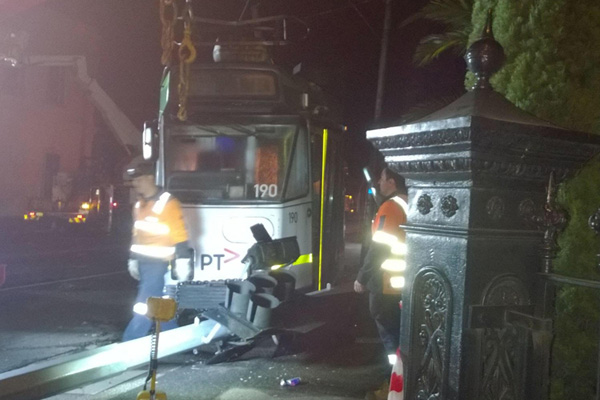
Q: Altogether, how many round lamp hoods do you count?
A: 4